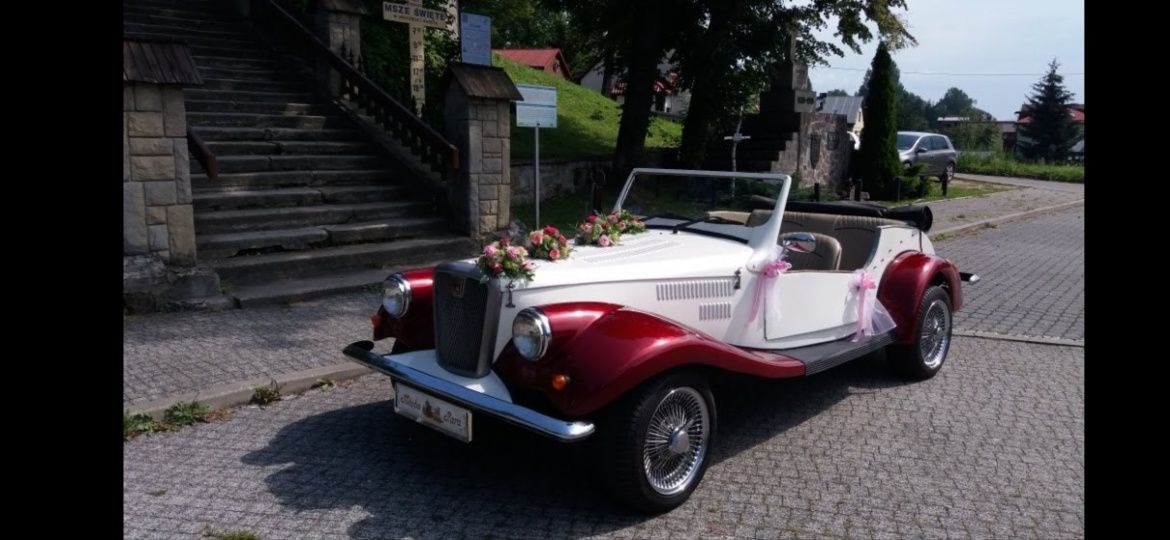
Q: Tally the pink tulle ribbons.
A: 2